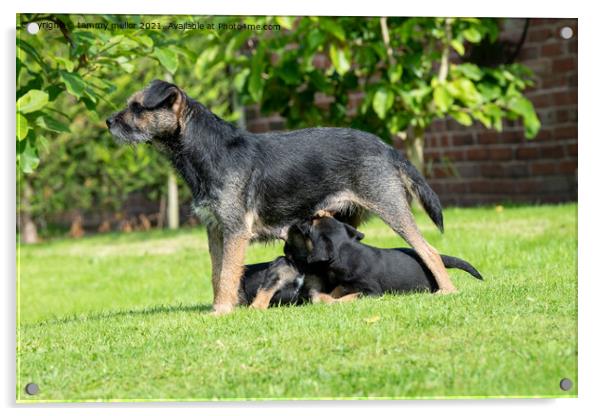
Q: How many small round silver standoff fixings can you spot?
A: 4